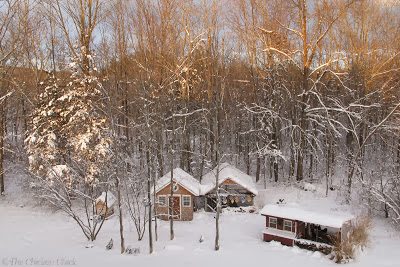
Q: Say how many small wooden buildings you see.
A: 4